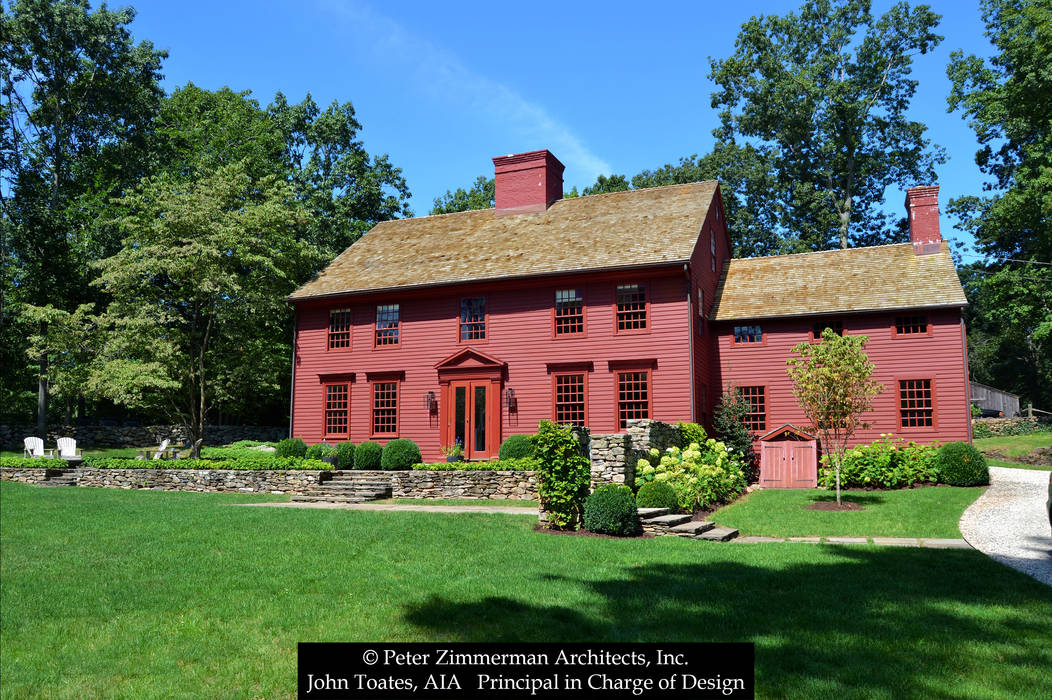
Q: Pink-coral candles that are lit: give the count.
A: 0